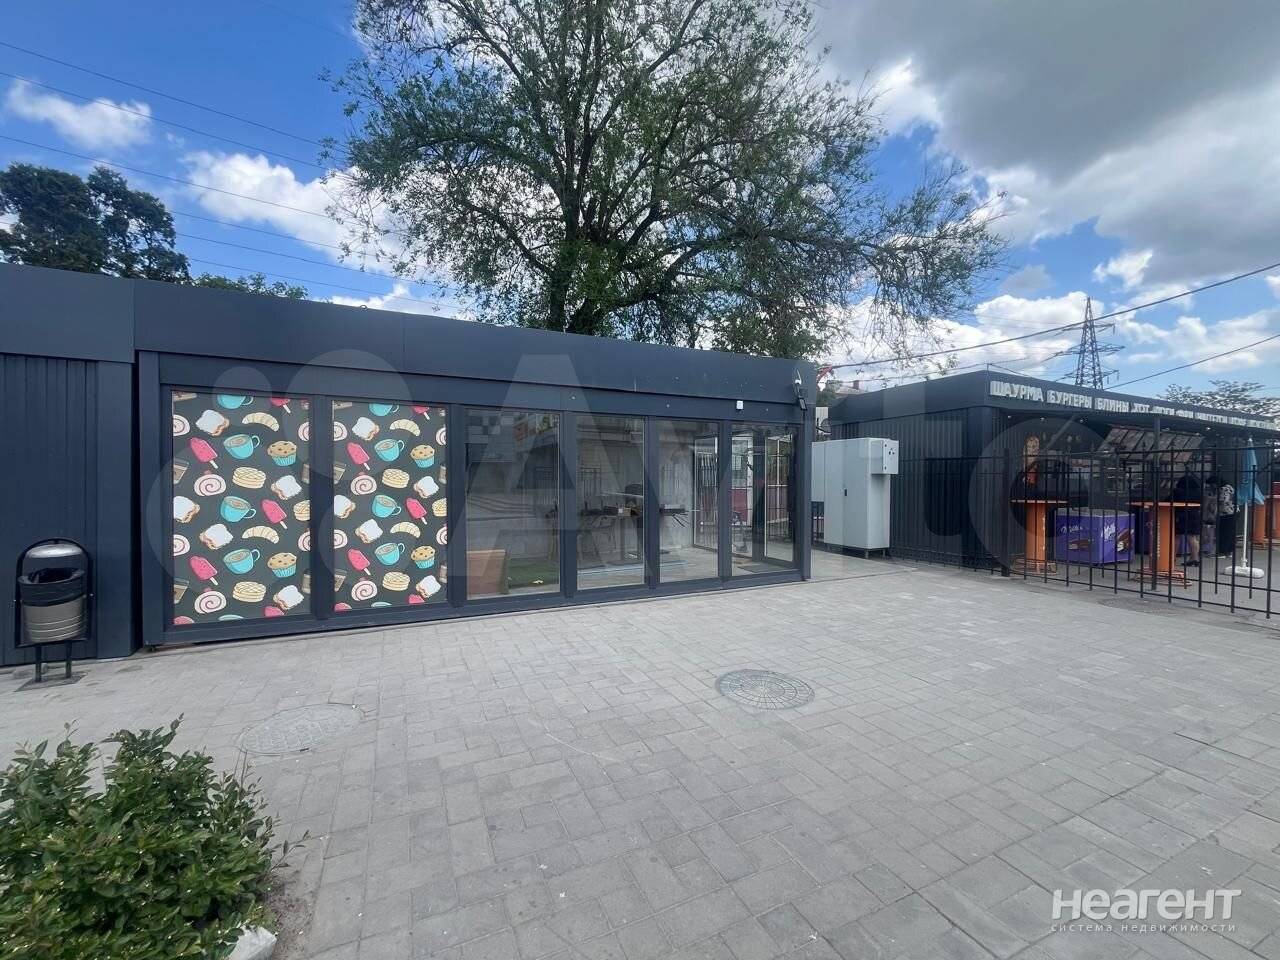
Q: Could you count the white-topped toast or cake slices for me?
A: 10